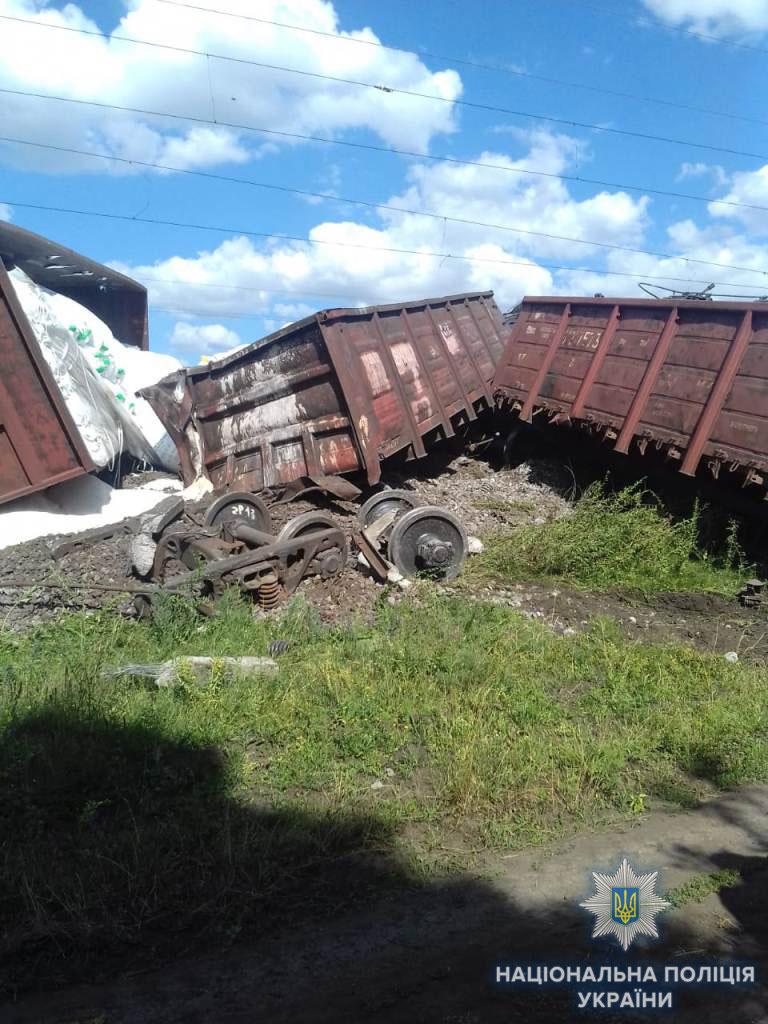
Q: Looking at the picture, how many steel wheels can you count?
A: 4